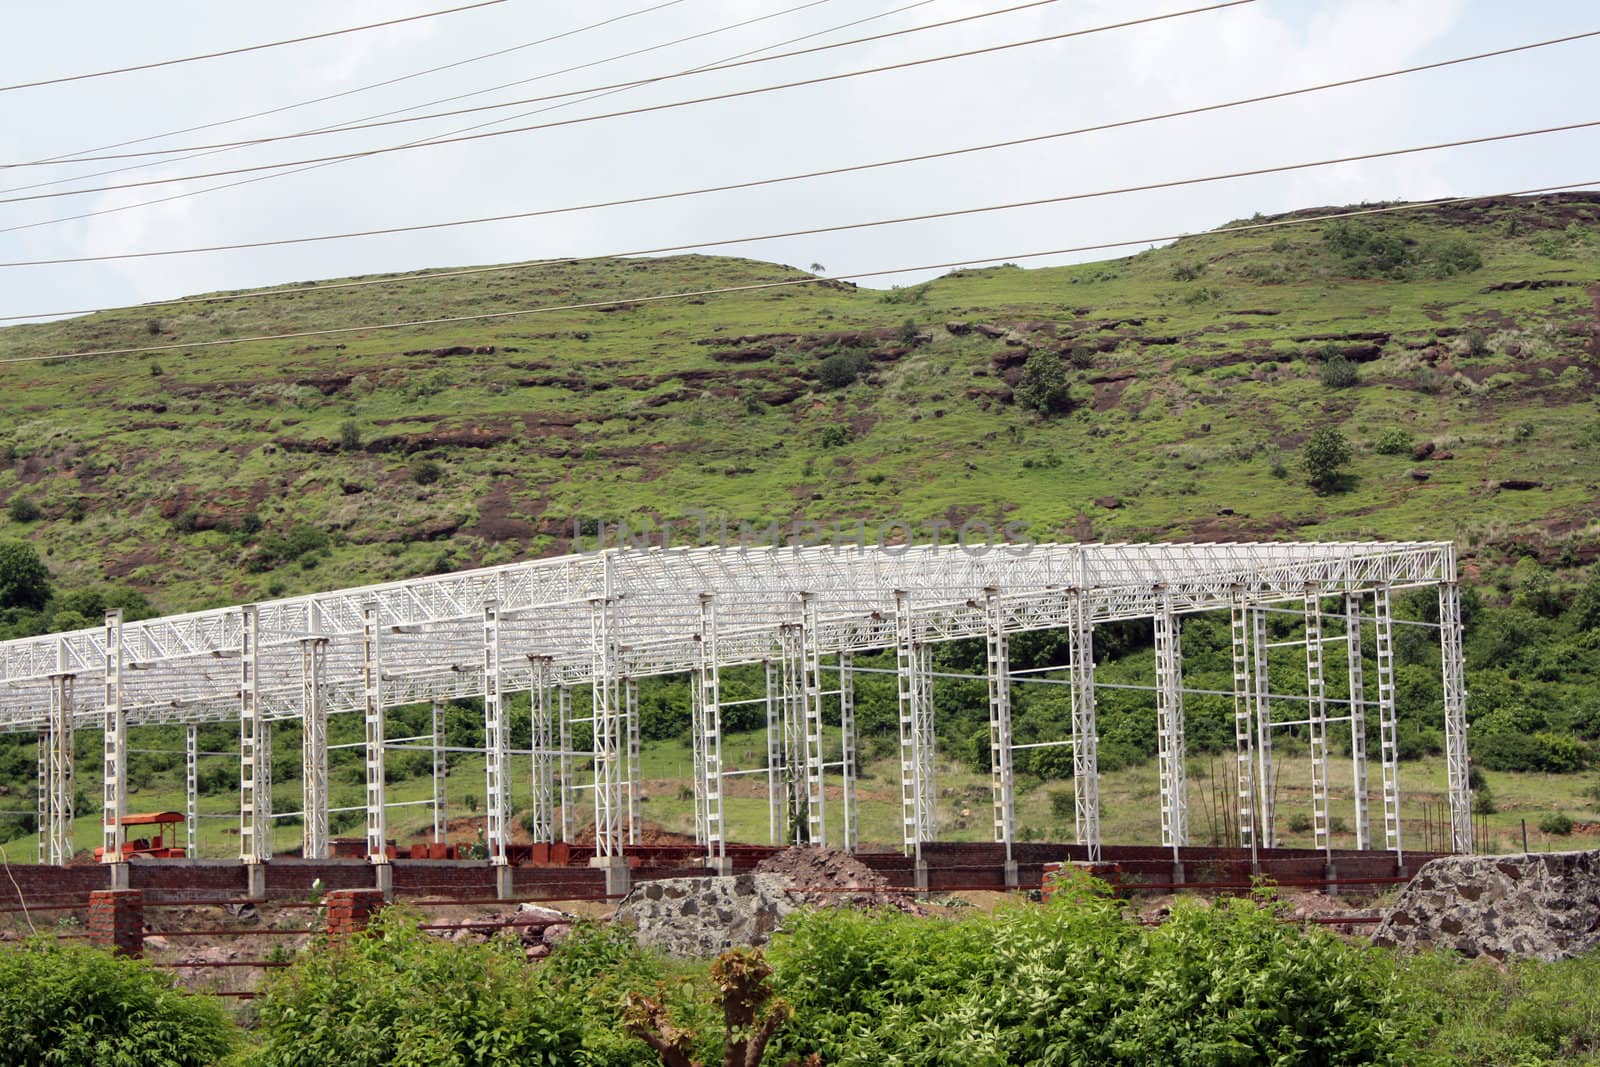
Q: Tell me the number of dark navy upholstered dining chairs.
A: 0